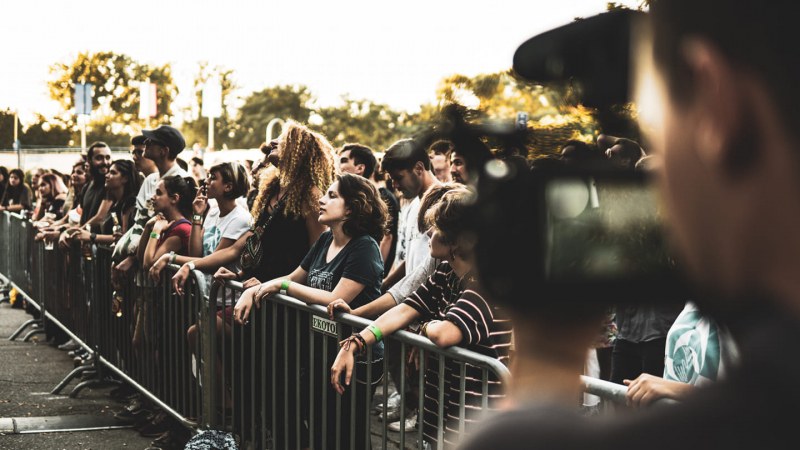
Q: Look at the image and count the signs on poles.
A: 3